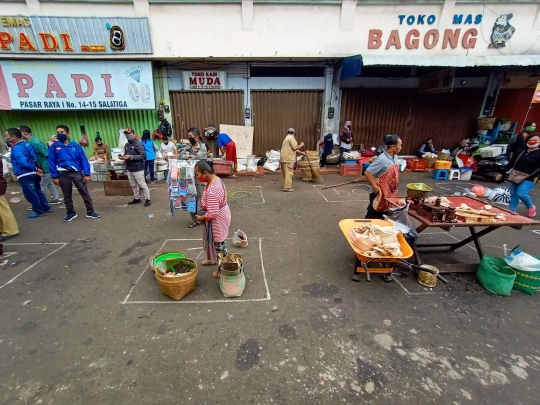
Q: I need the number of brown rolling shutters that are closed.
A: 3